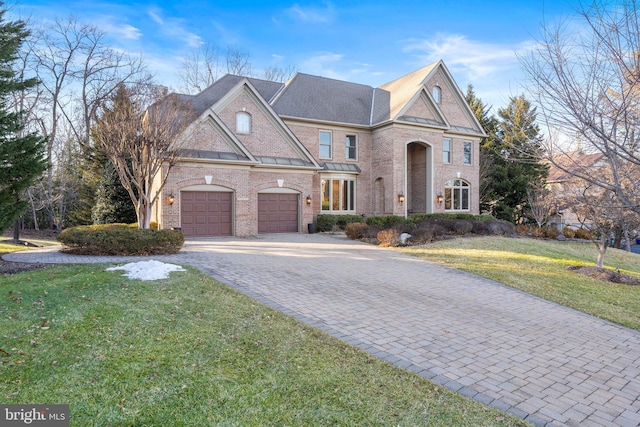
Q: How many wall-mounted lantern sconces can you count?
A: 4